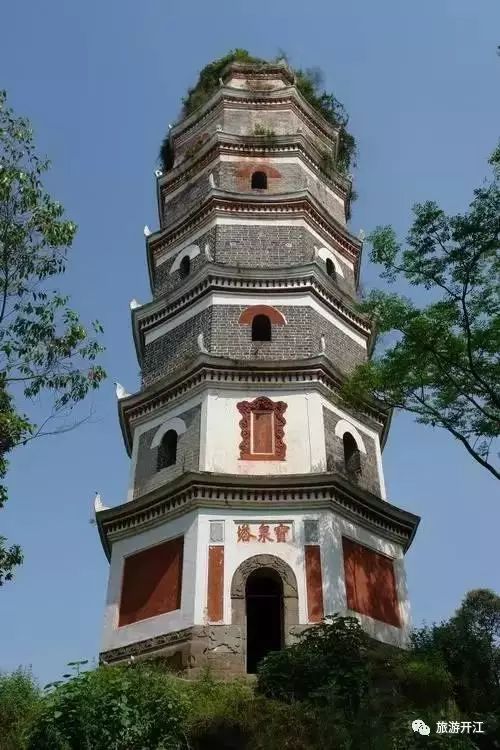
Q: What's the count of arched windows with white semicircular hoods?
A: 4